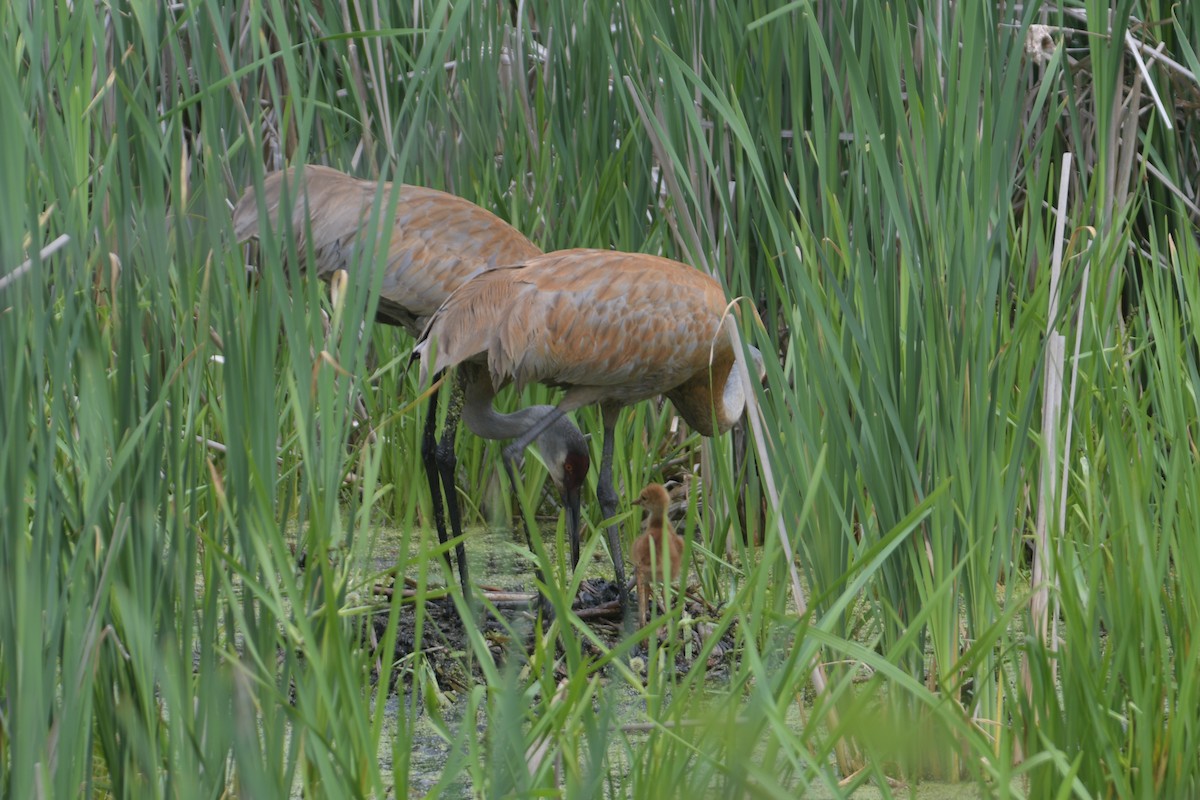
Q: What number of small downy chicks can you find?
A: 1